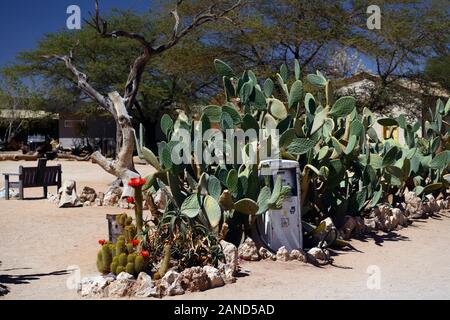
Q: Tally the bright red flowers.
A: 5